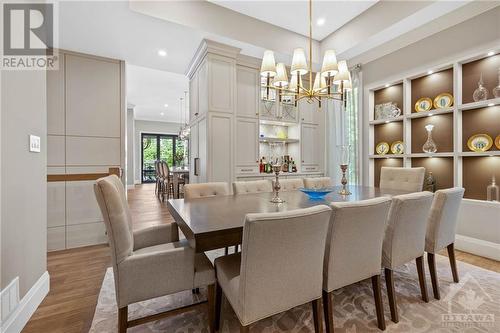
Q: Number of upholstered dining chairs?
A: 10